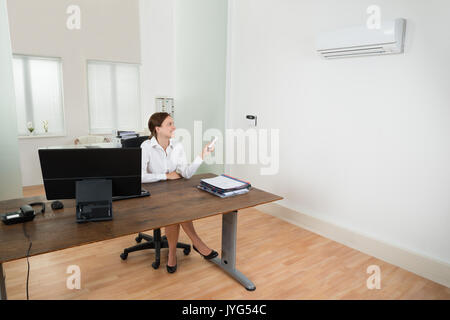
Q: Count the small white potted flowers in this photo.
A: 2